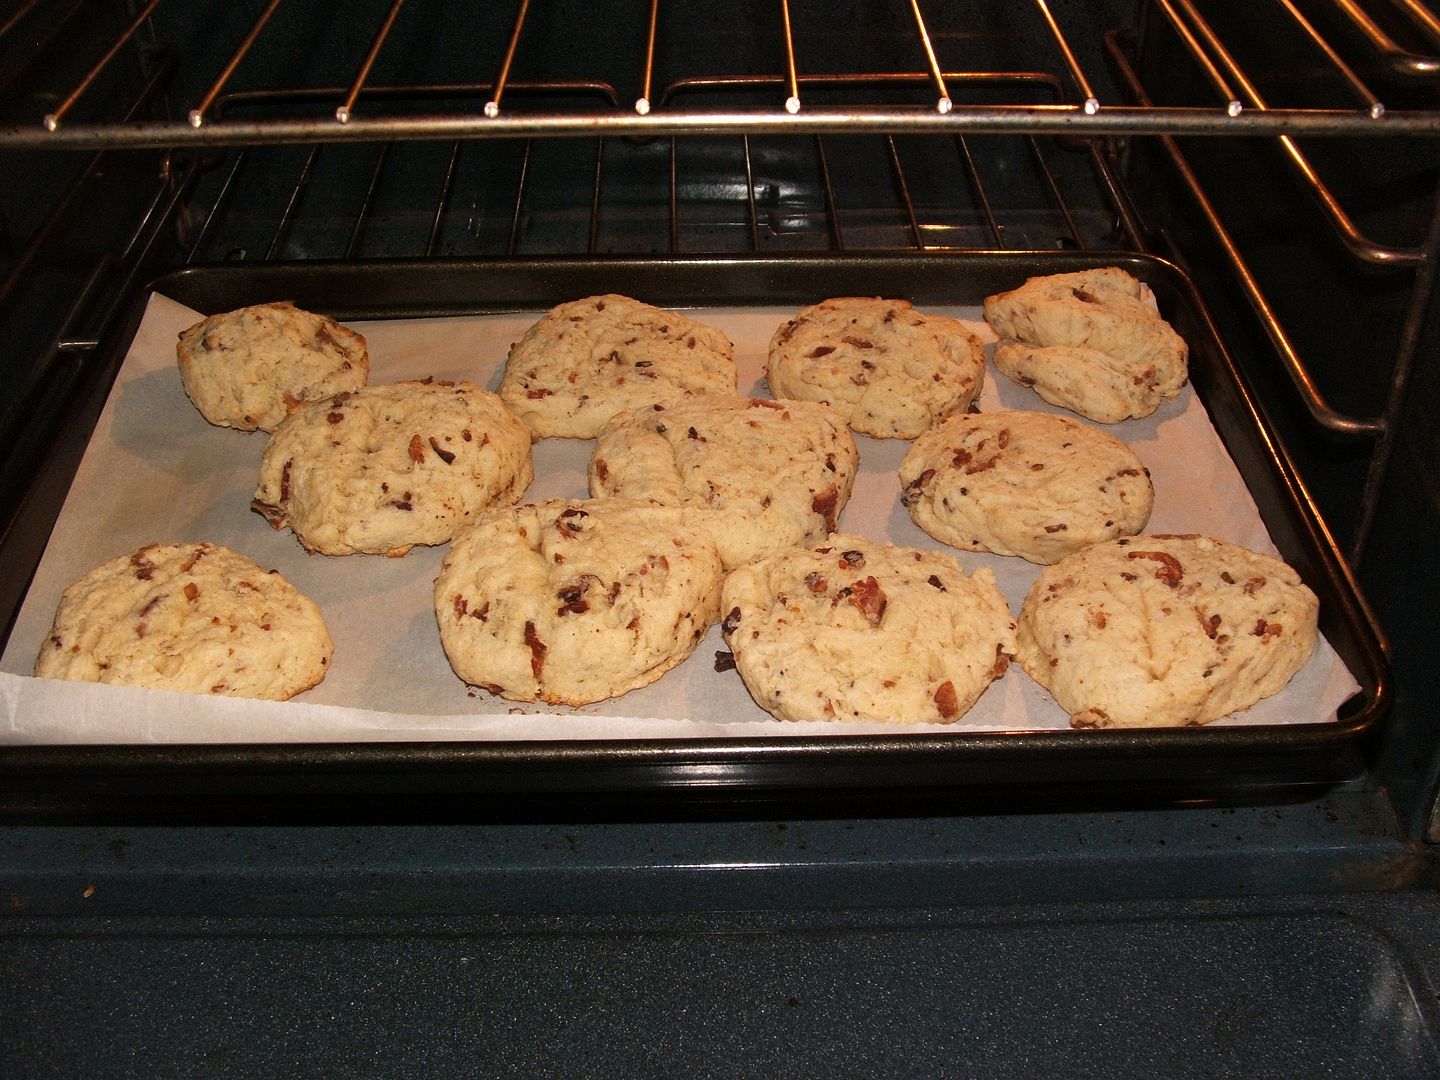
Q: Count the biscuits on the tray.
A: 11